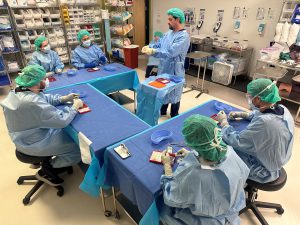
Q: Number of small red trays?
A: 6